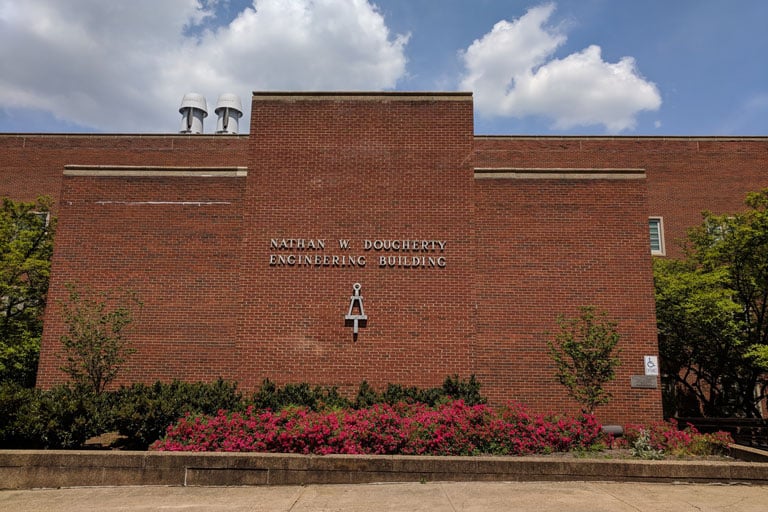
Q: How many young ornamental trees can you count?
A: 2